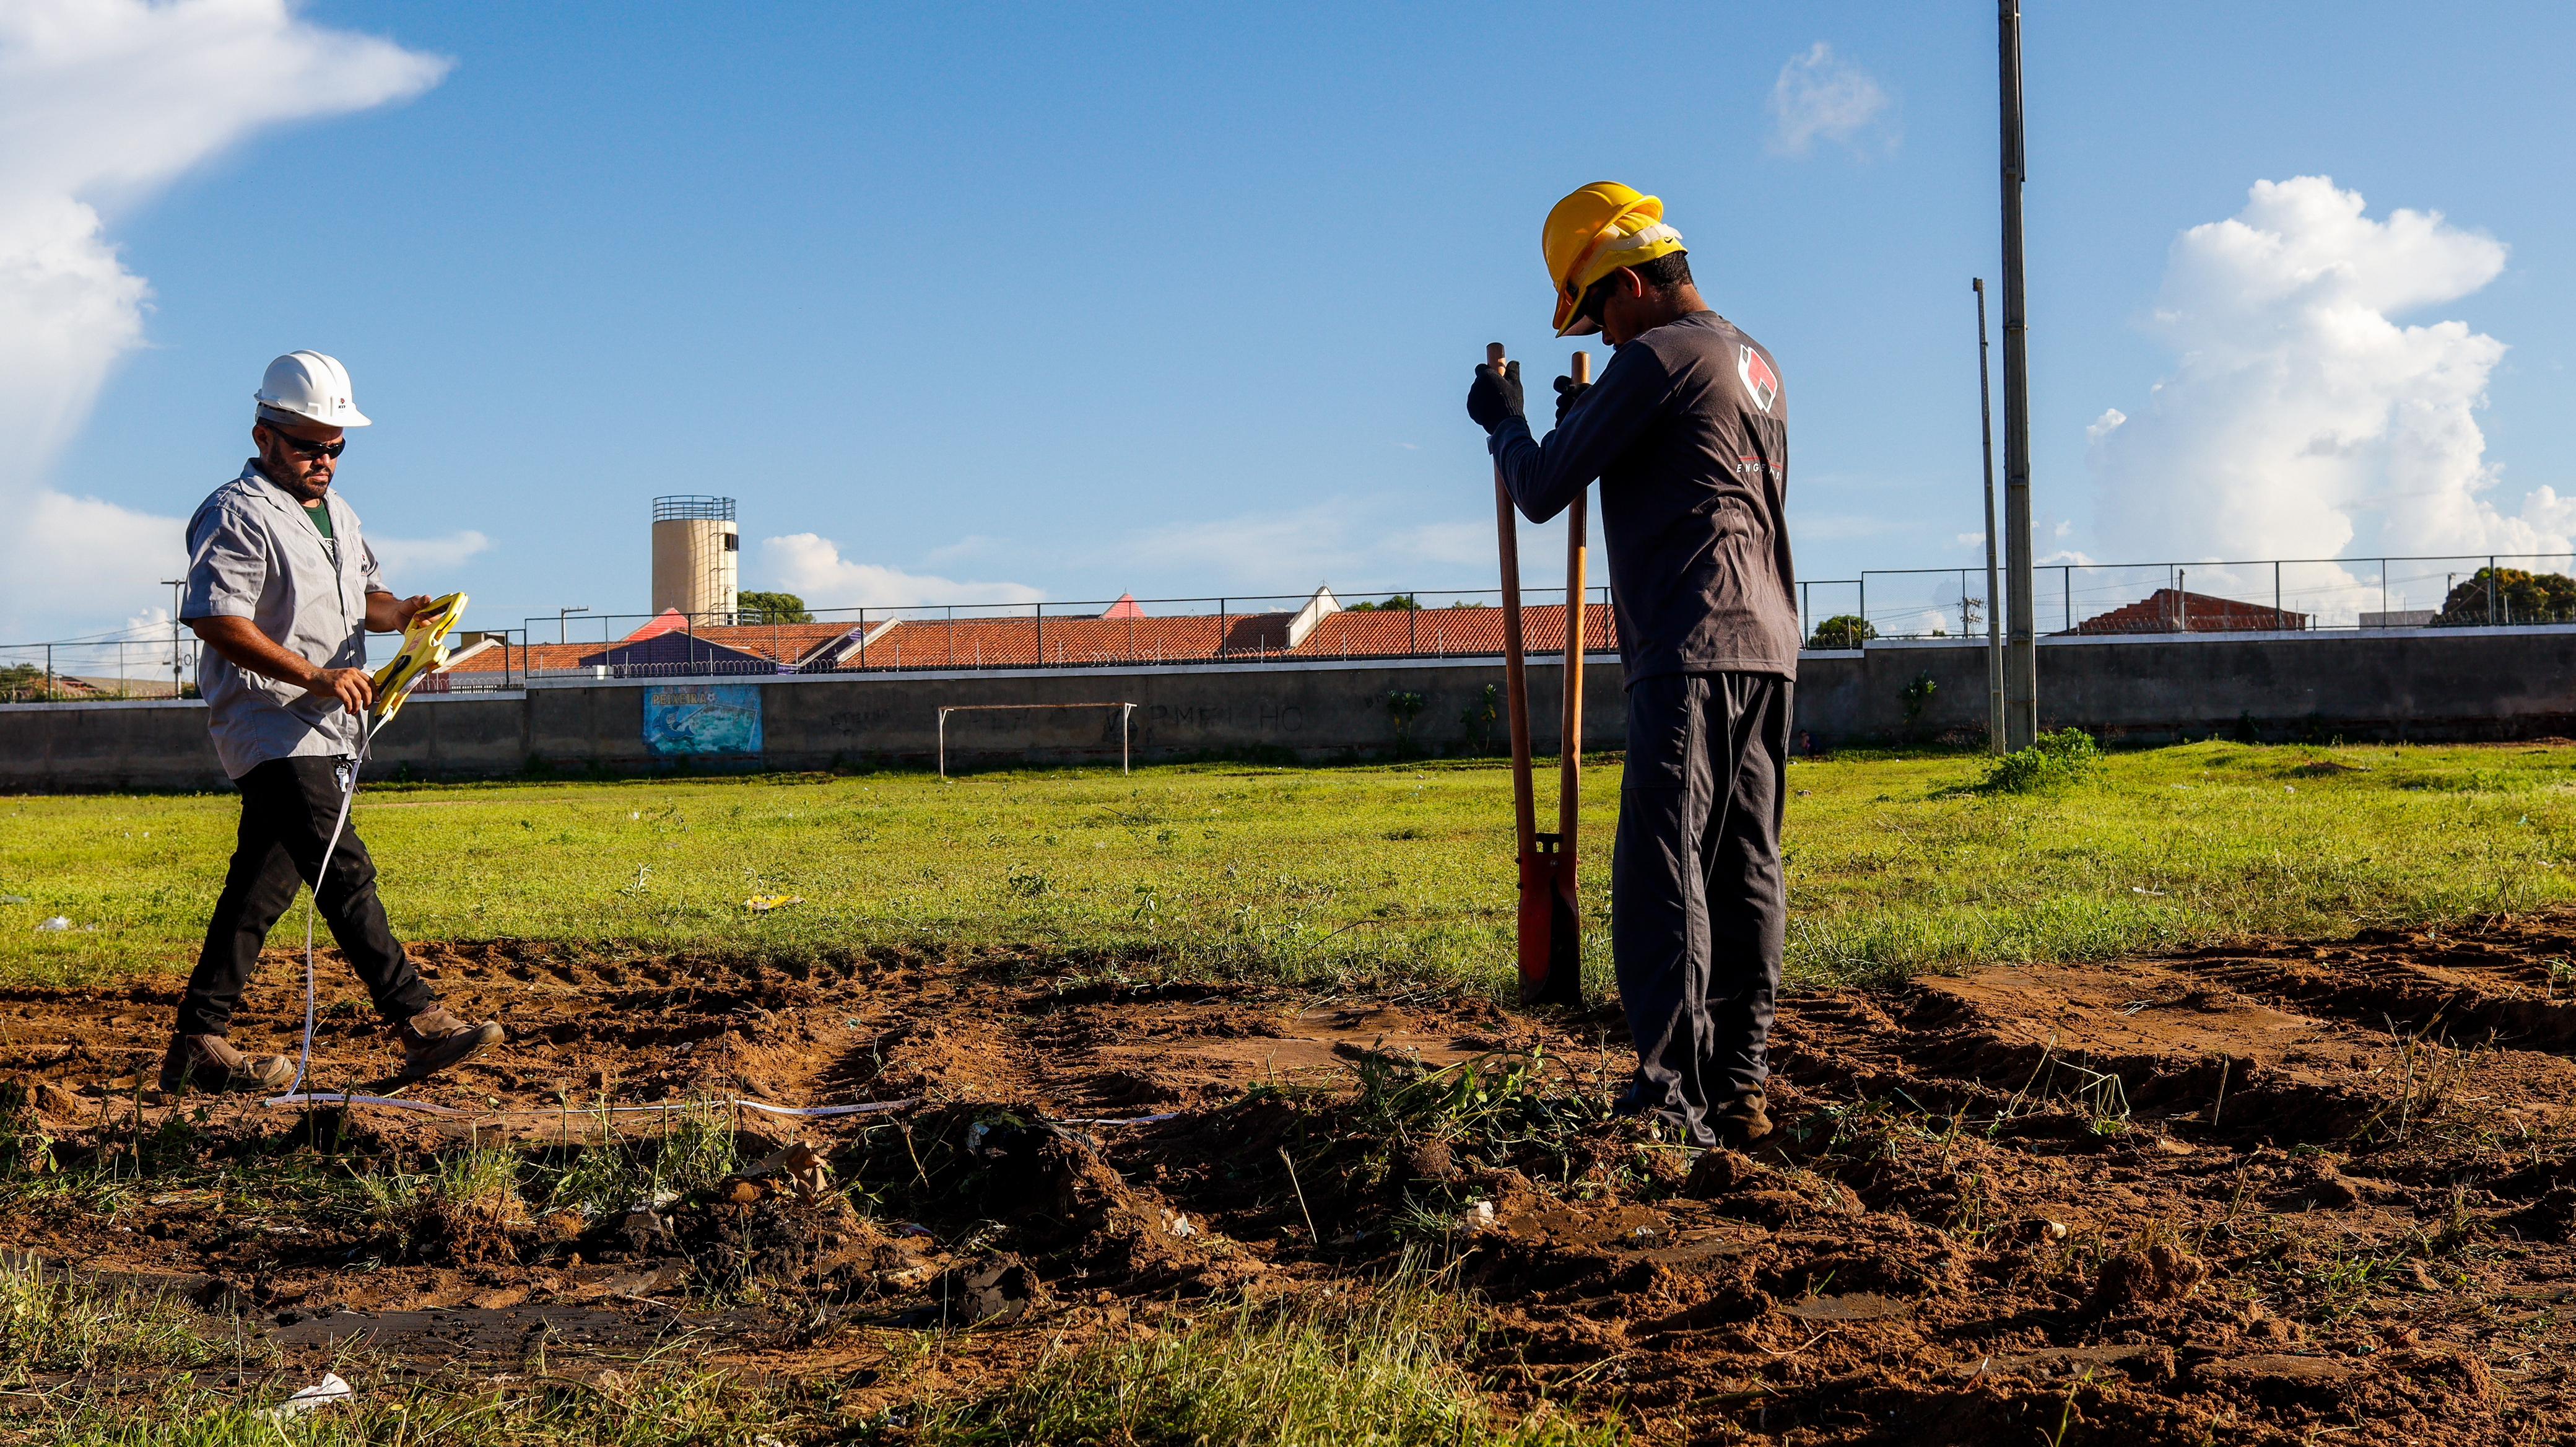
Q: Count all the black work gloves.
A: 2